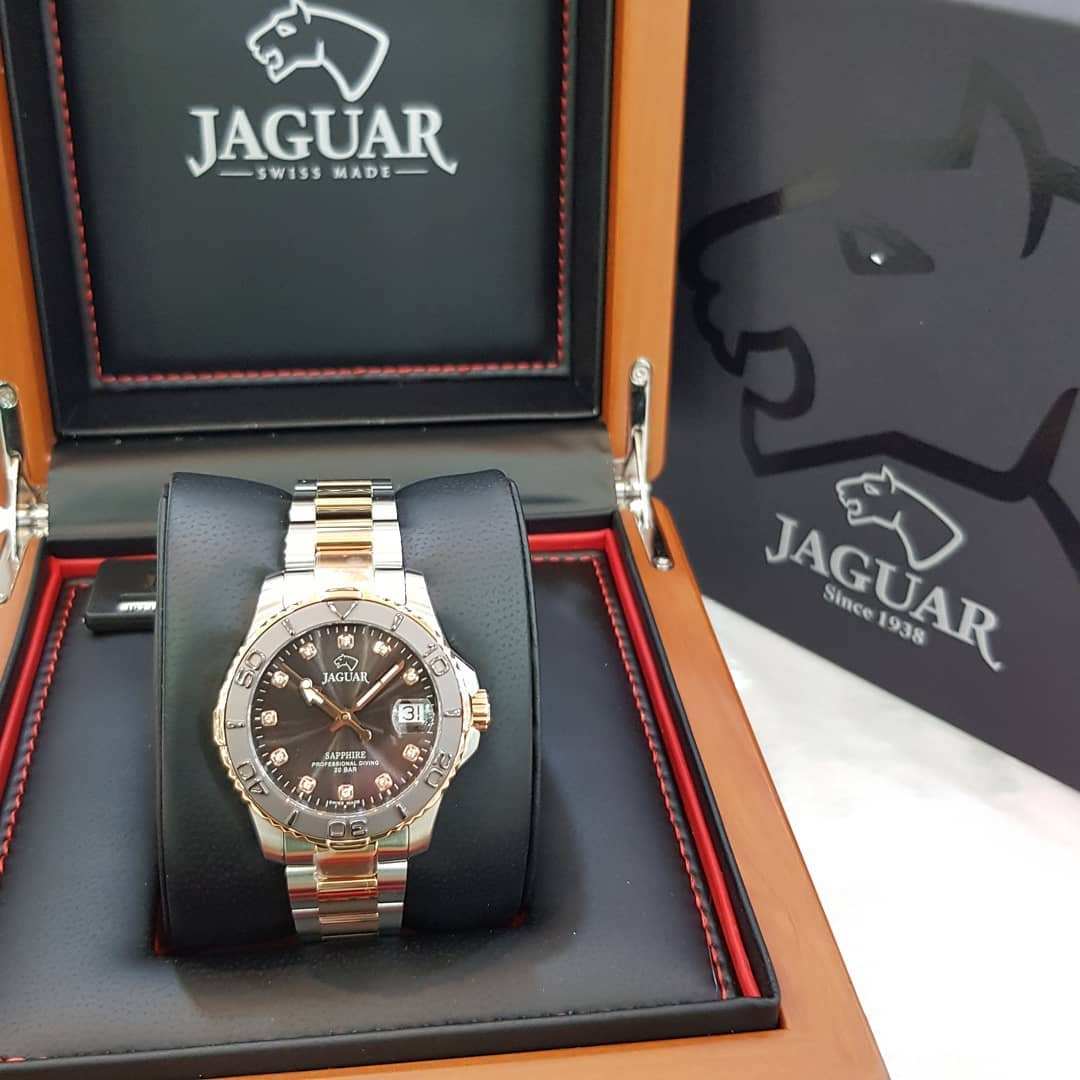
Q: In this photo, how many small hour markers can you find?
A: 11